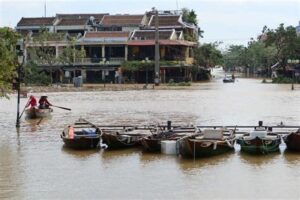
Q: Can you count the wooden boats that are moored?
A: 6